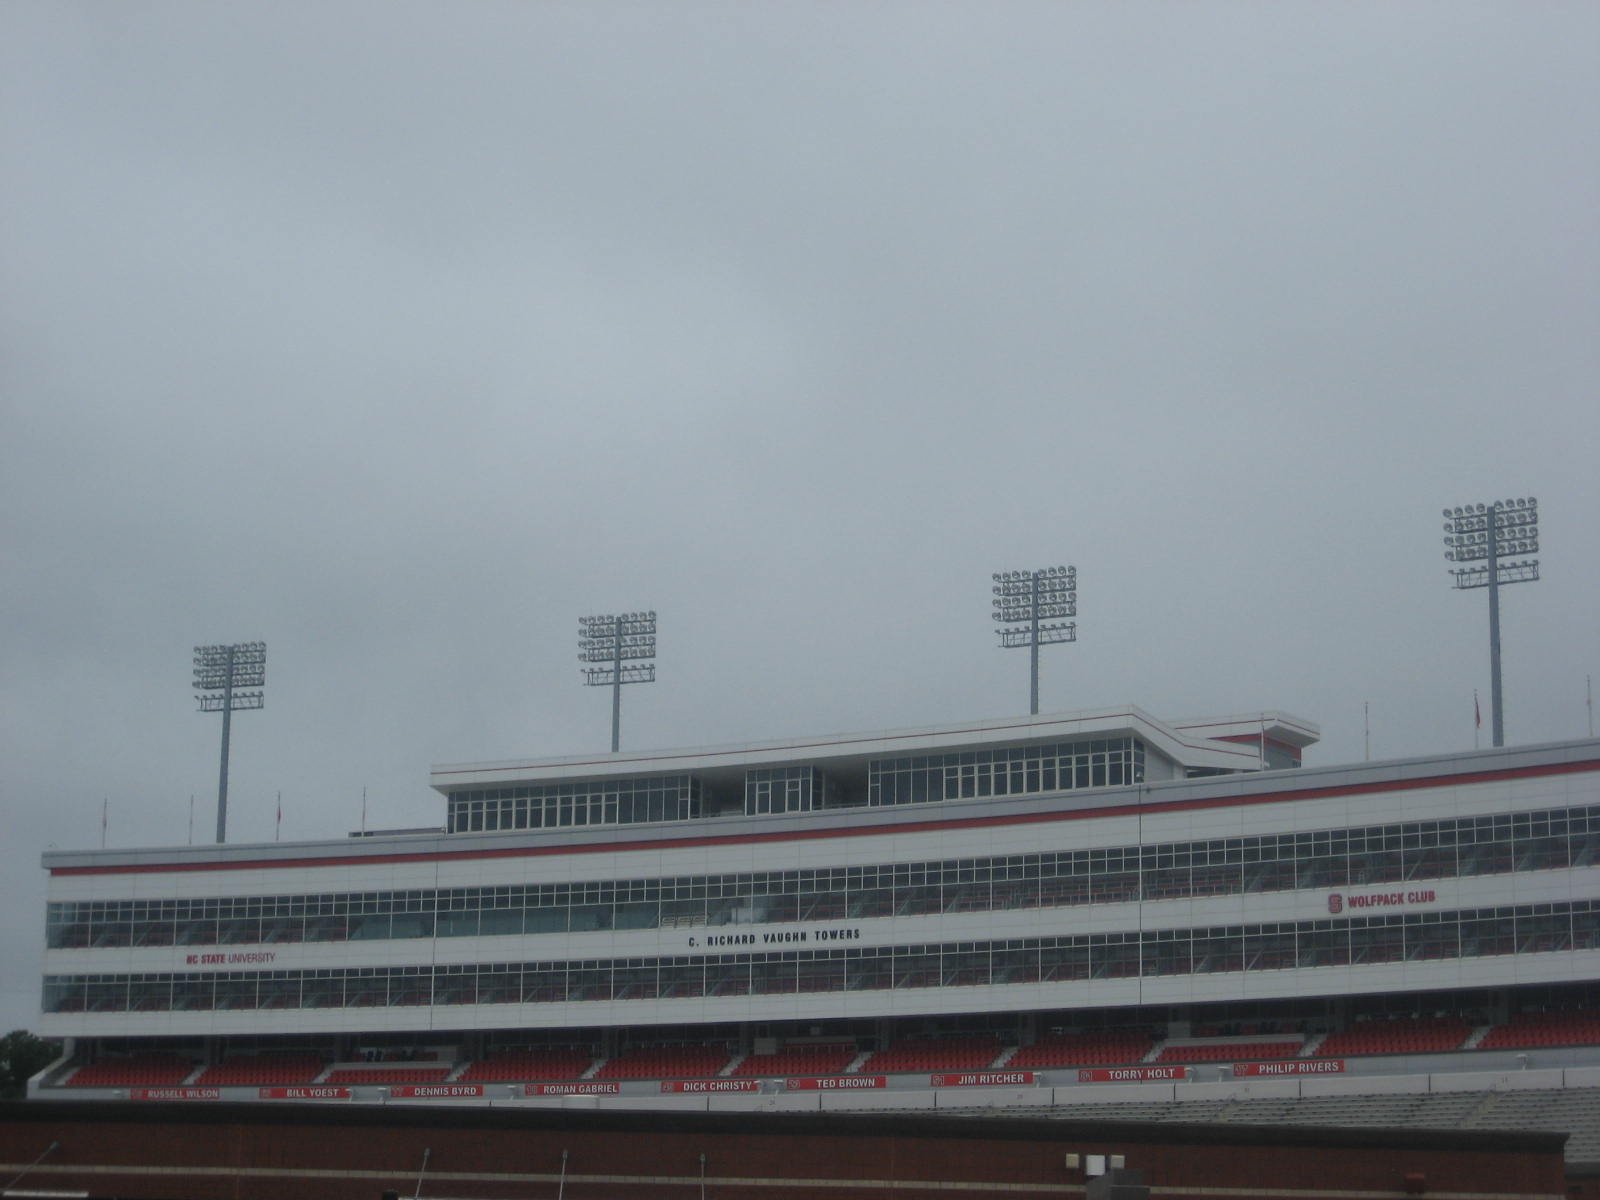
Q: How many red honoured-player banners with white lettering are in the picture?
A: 9